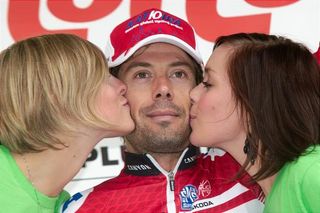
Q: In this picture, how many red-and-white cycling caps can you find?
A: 1